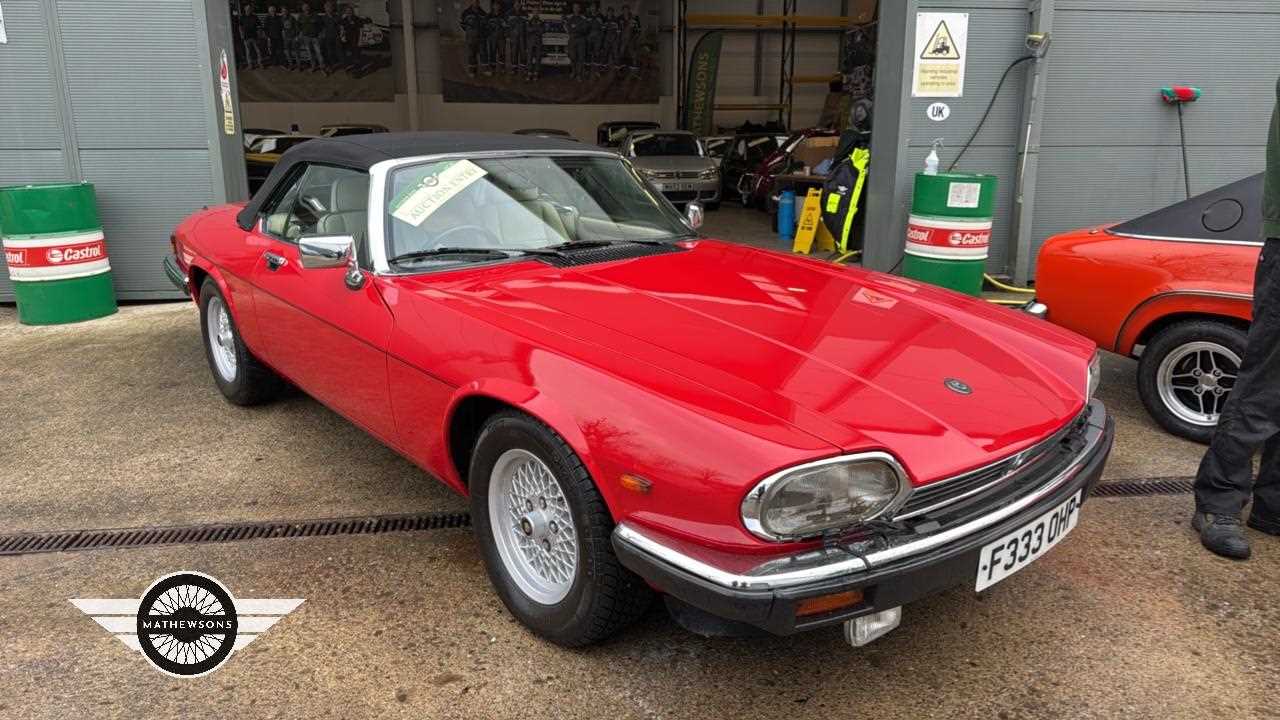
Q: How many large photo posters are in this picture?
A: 2